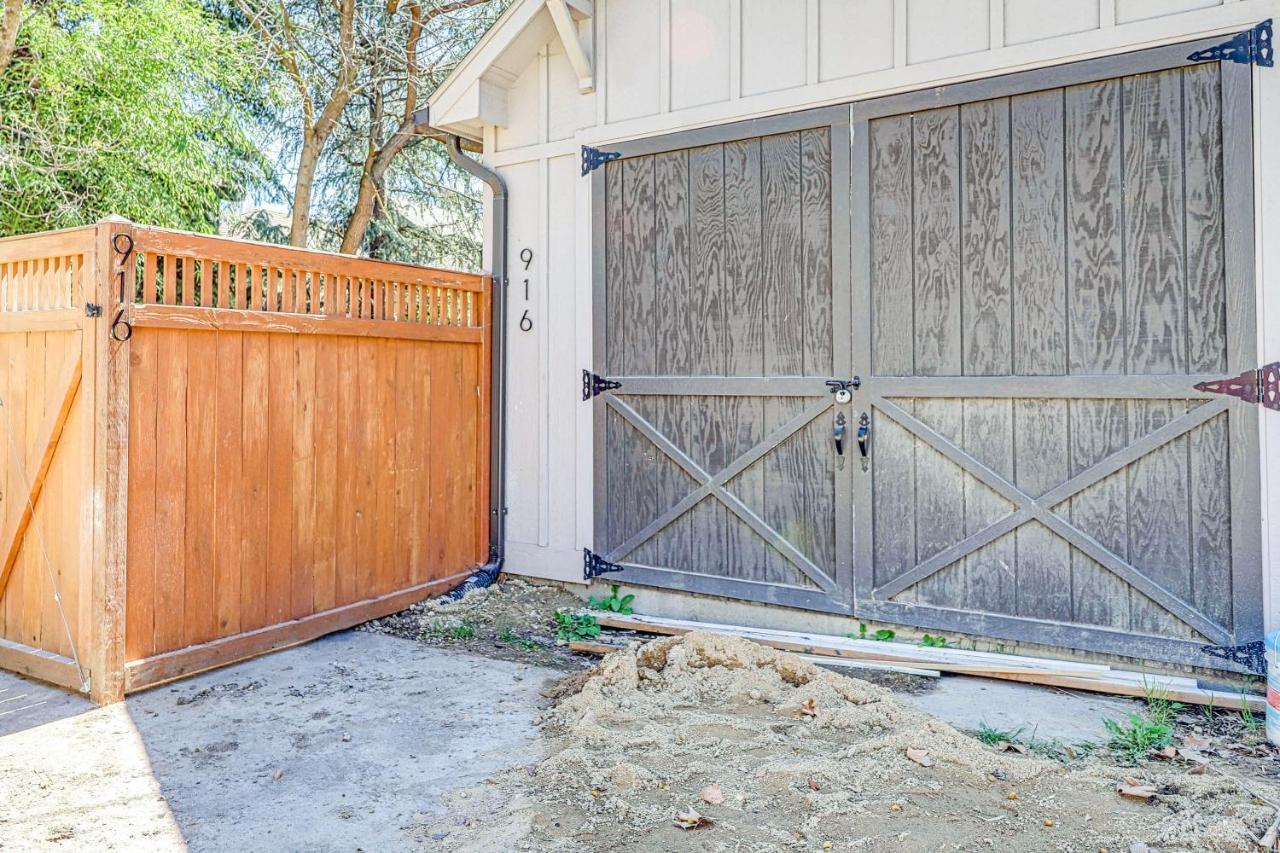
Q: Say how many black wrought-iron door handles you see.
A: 2